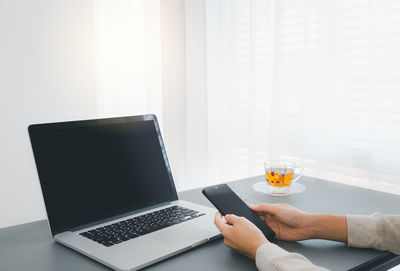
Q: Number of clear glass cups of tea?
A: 1